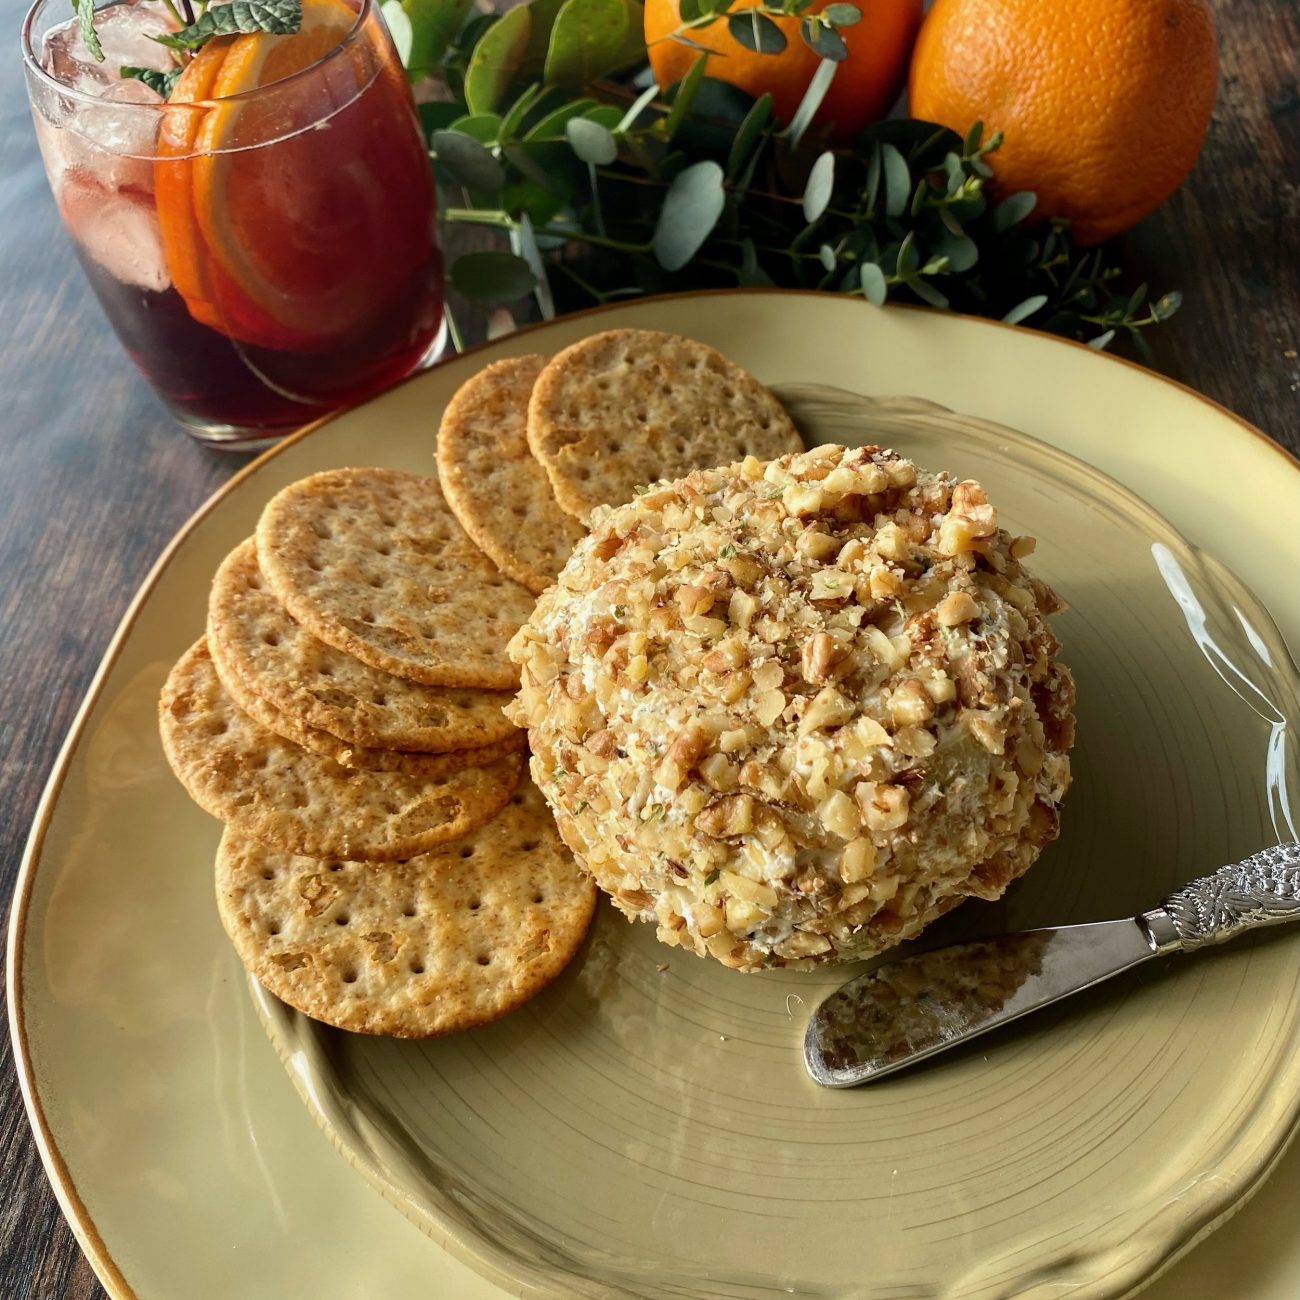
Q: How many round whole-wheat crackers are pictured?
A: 7